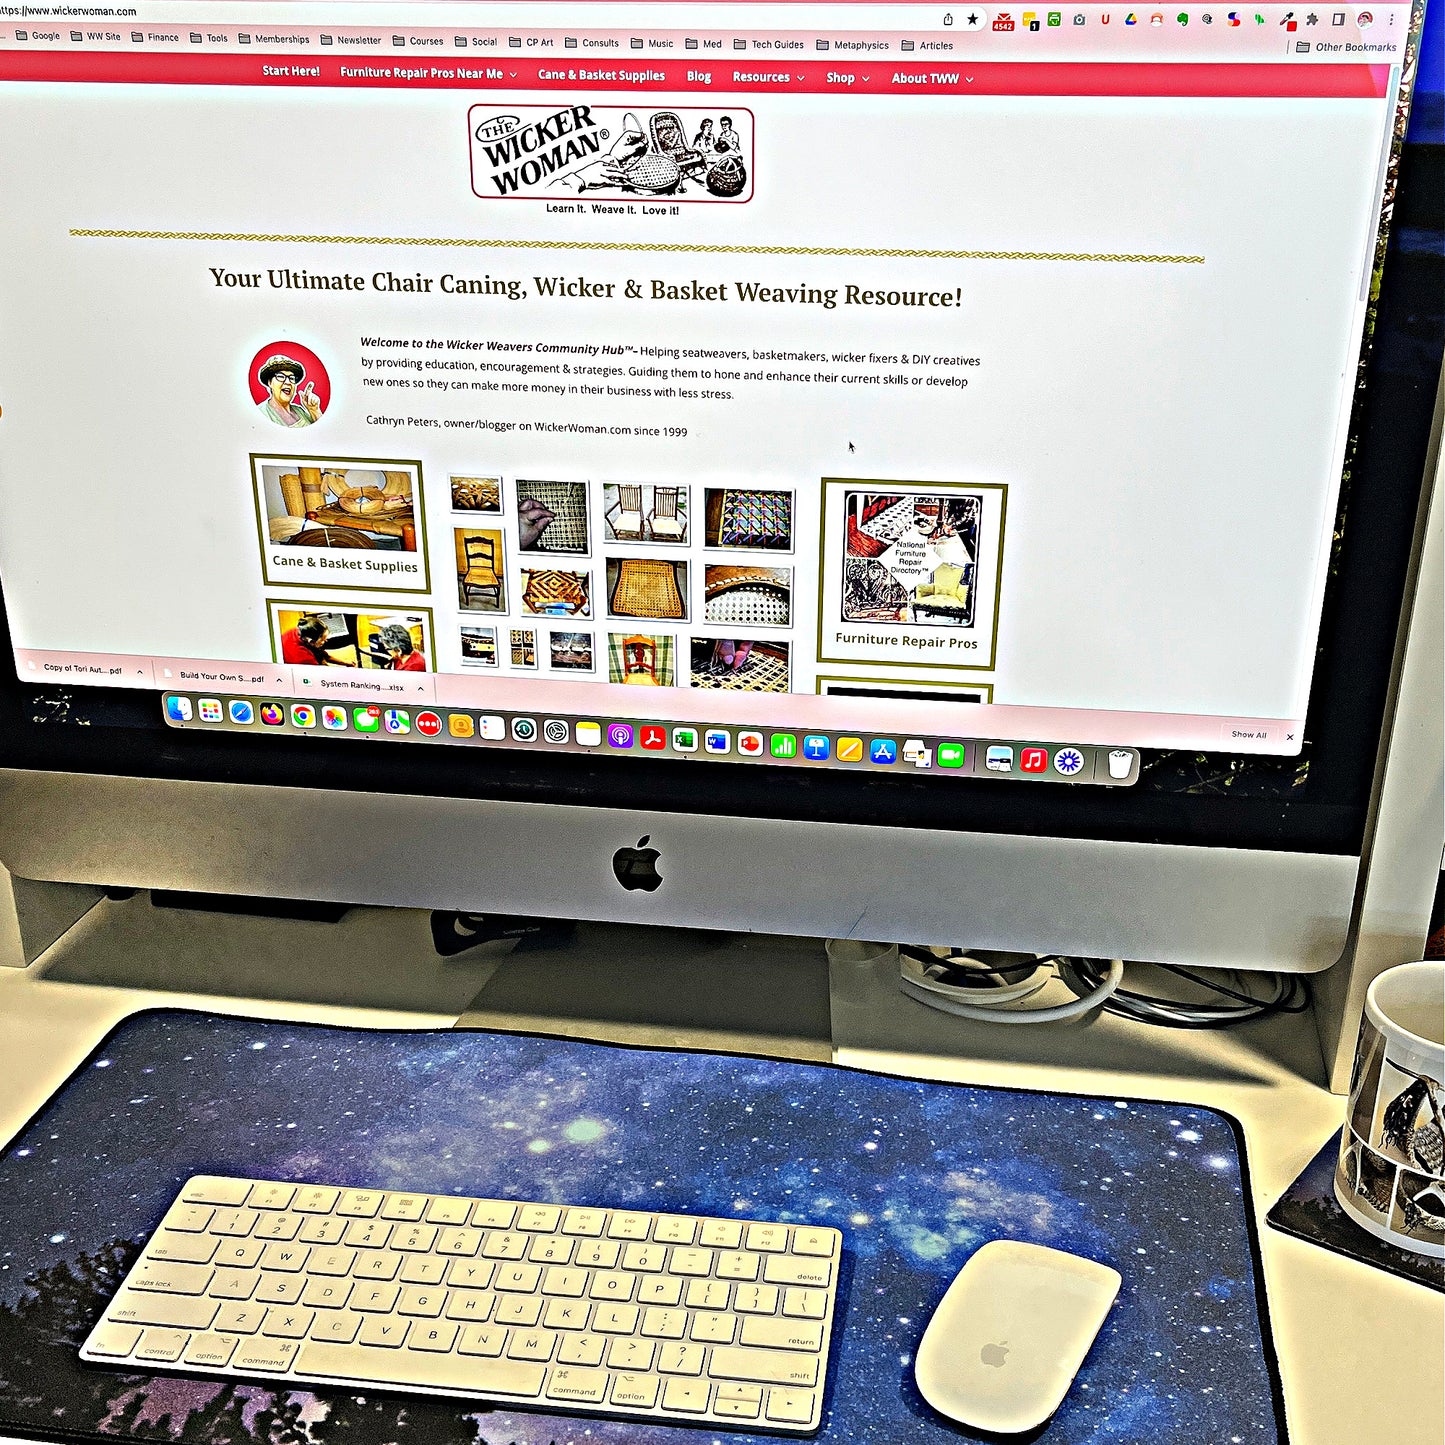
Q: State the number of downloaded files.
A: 3